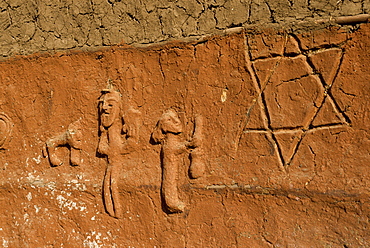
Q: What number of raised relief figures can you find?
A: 3